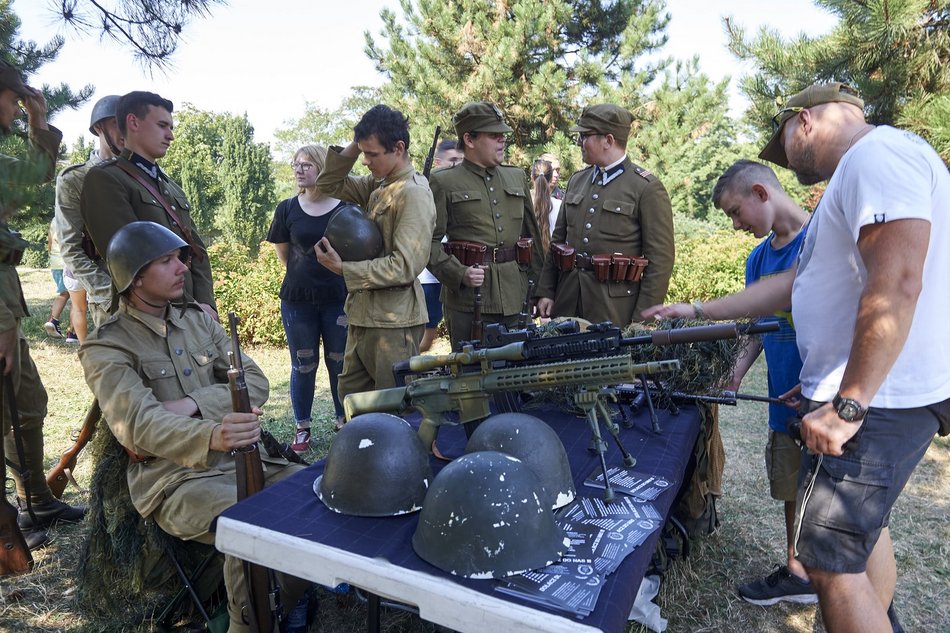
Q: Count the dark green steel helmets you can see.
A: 6